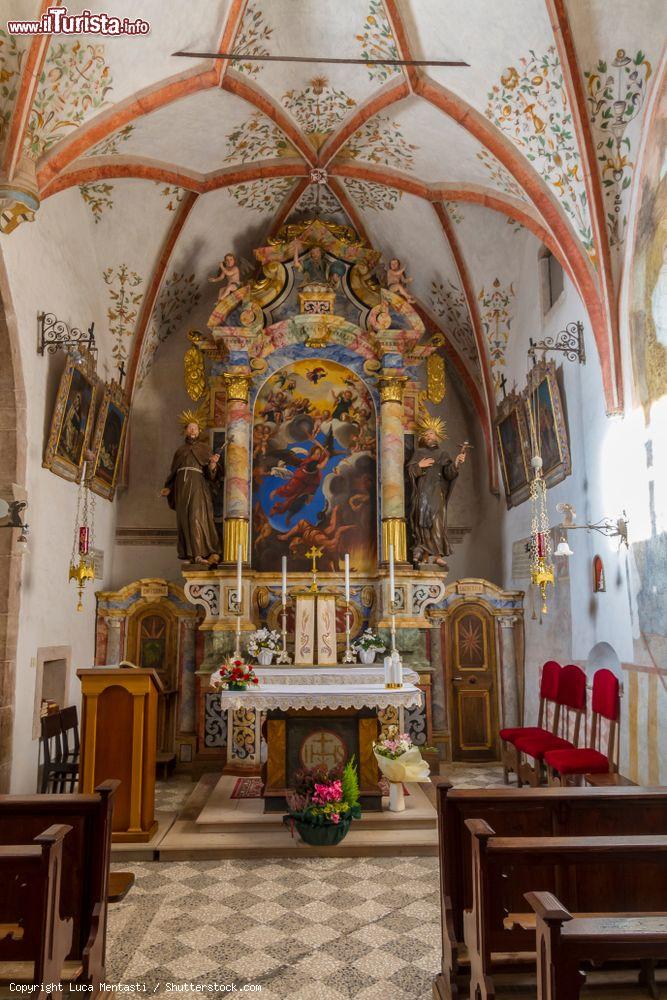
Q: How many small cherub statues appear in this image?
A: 2